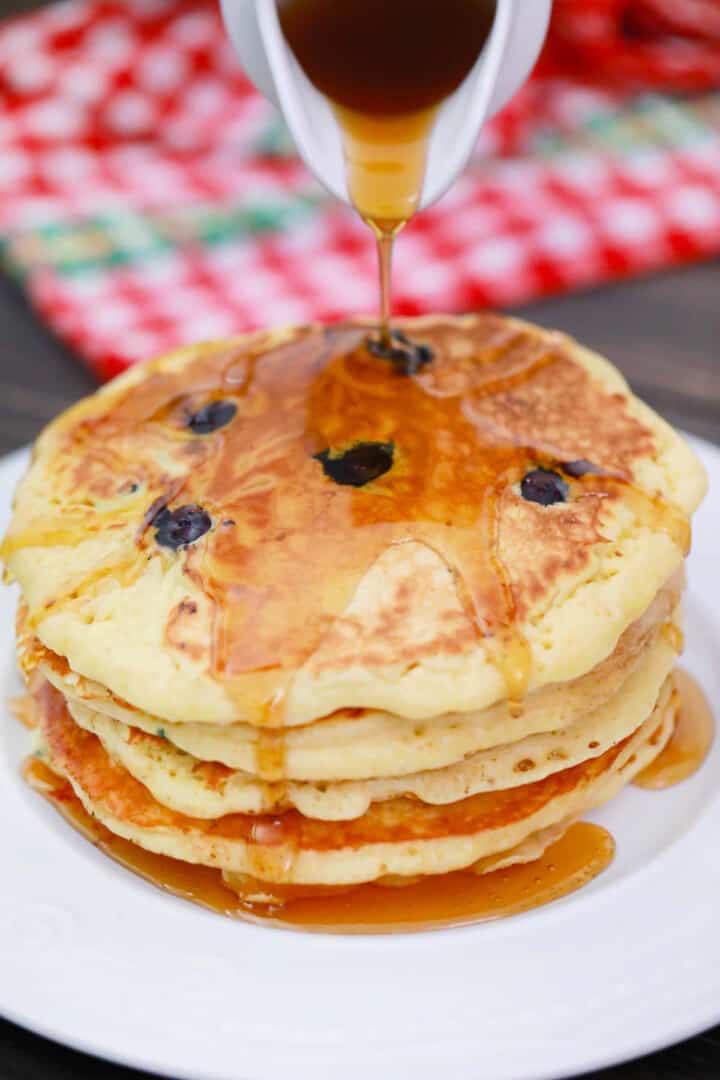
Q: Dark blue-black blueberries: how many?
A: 5